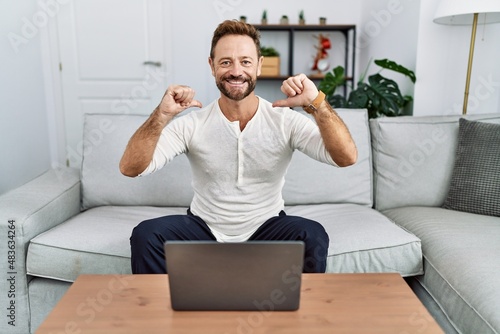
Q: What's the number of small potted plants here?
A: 5